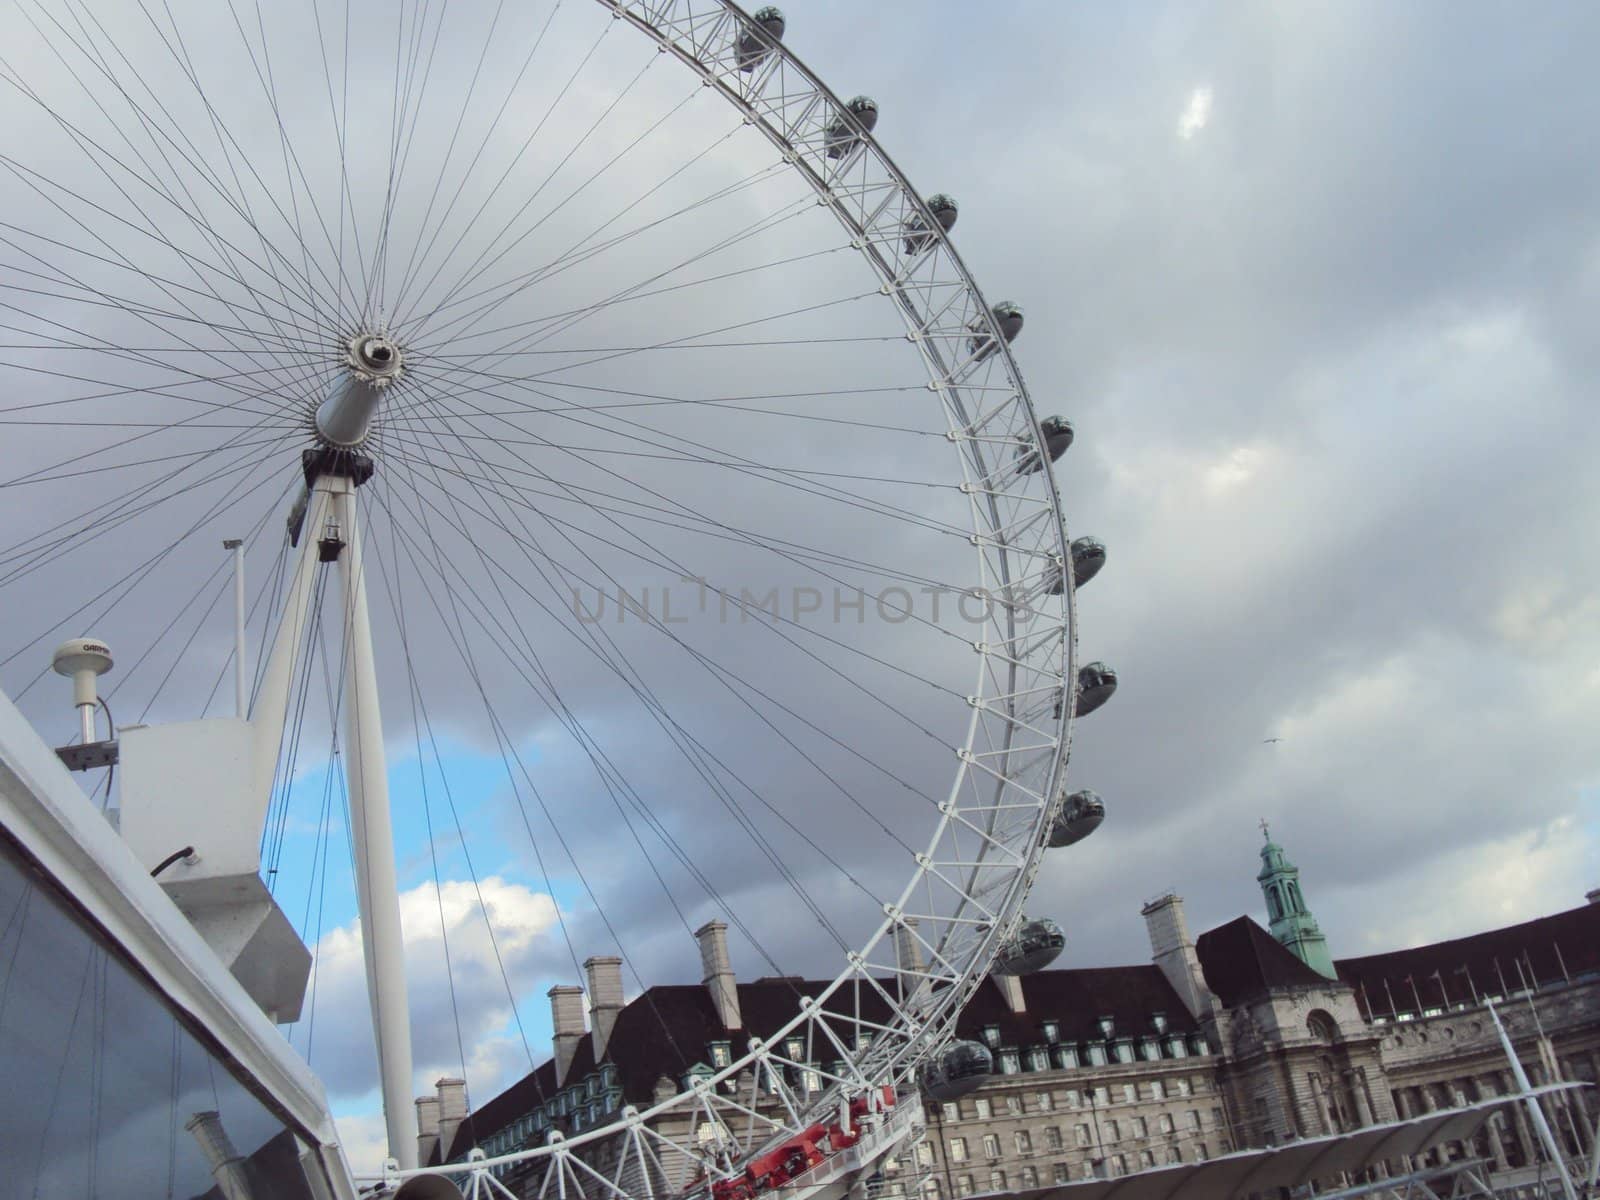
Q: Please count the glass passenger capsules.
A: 10